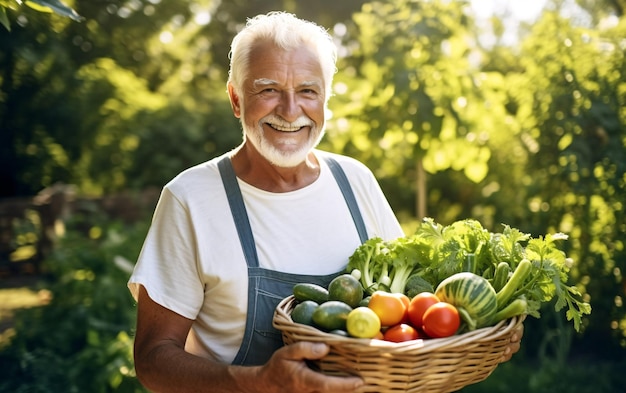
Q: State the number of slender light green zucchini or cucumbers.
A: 3